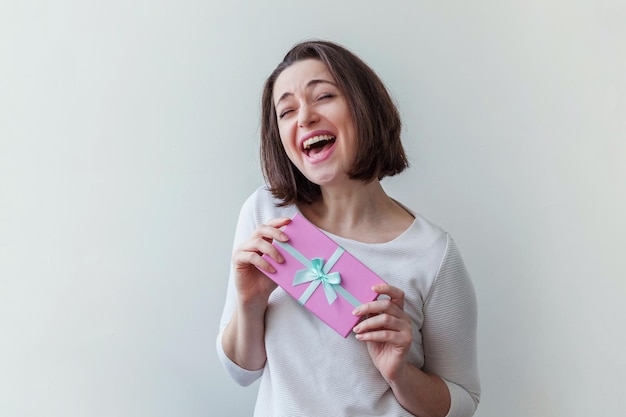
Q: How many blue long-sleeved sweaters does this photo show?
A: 0